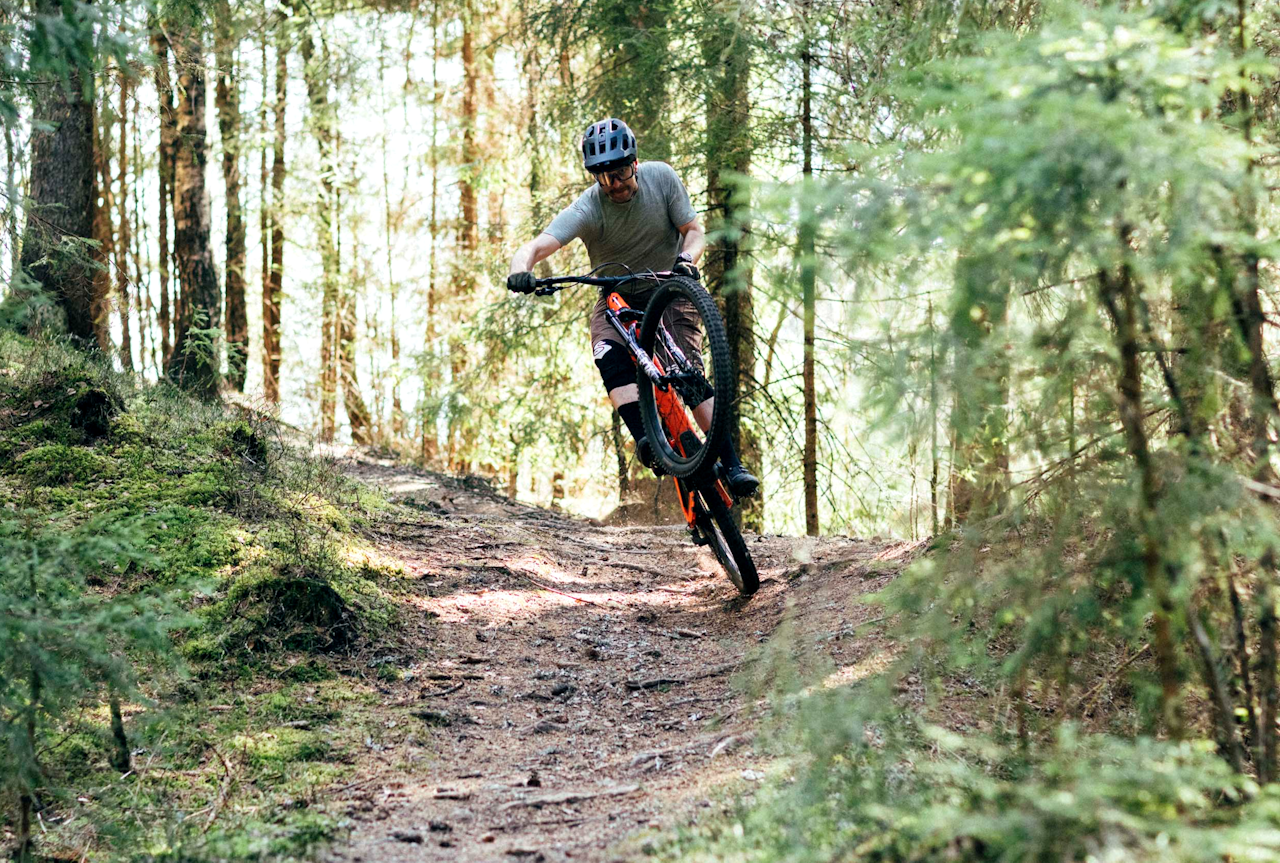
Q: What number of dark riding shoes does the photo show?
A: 2